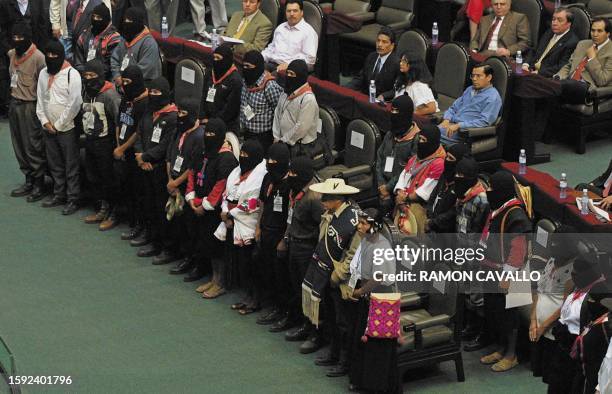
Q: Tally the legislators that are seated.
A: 8